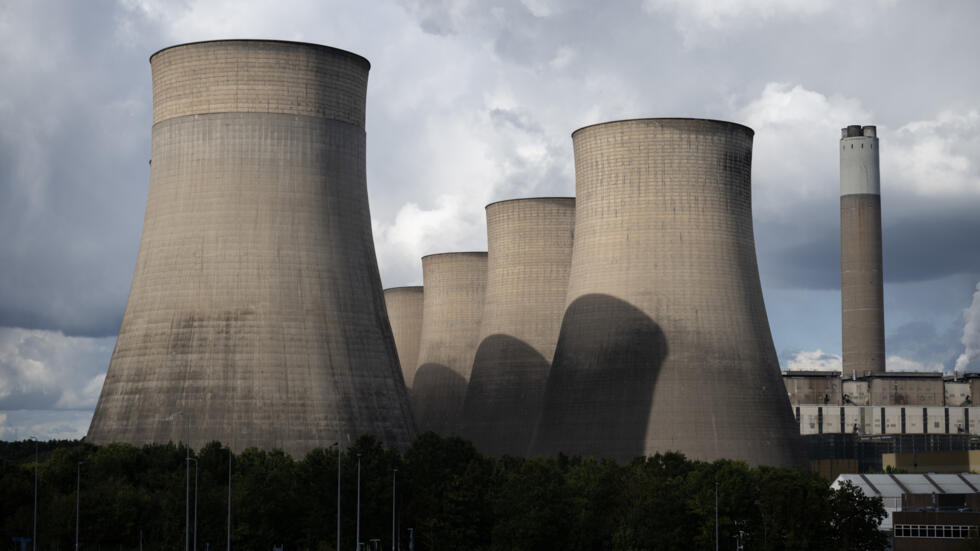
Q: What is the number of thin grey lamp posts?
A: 9